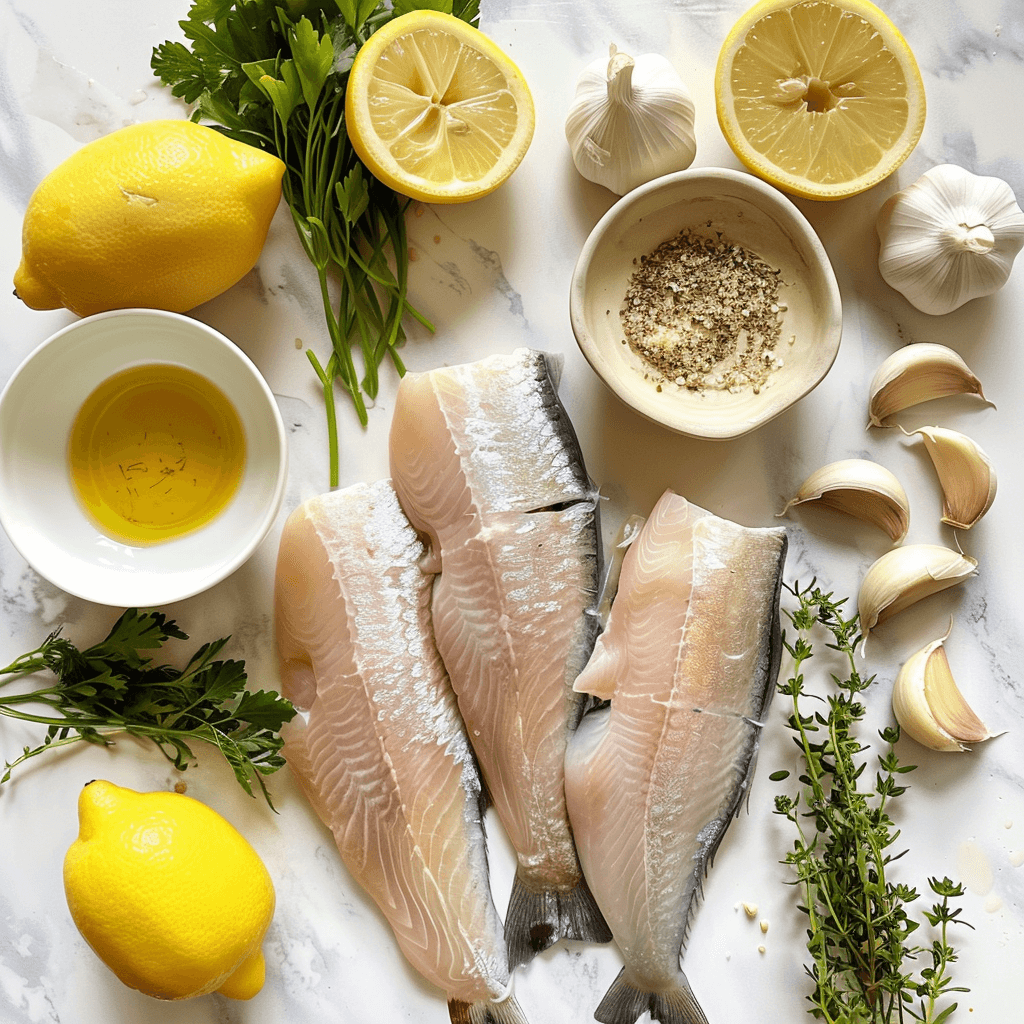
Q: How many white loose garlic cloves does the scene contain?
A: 5